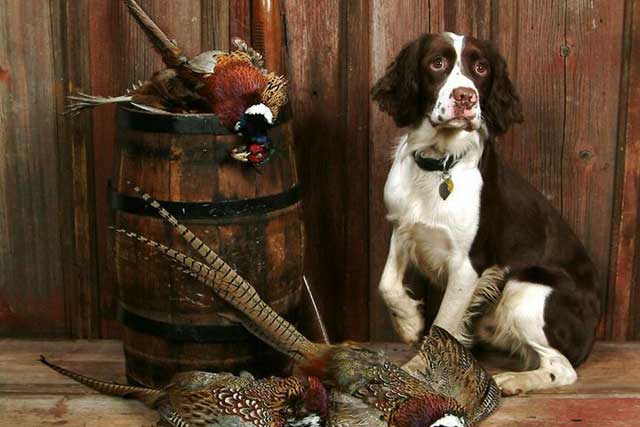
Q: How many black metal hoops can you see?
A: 3